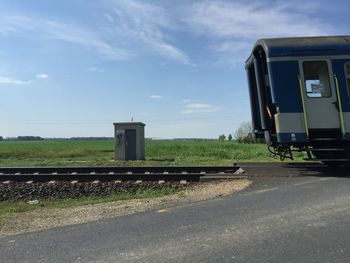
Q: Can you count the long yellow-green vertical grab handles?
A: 2